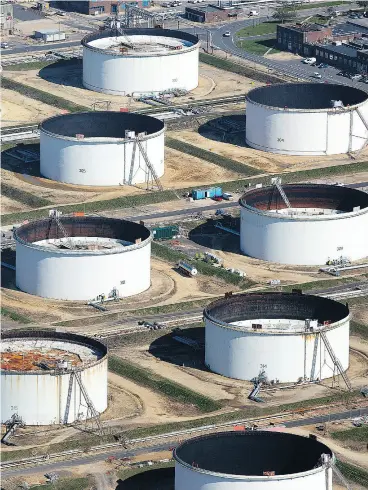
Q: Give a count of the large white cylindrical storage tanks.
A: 8